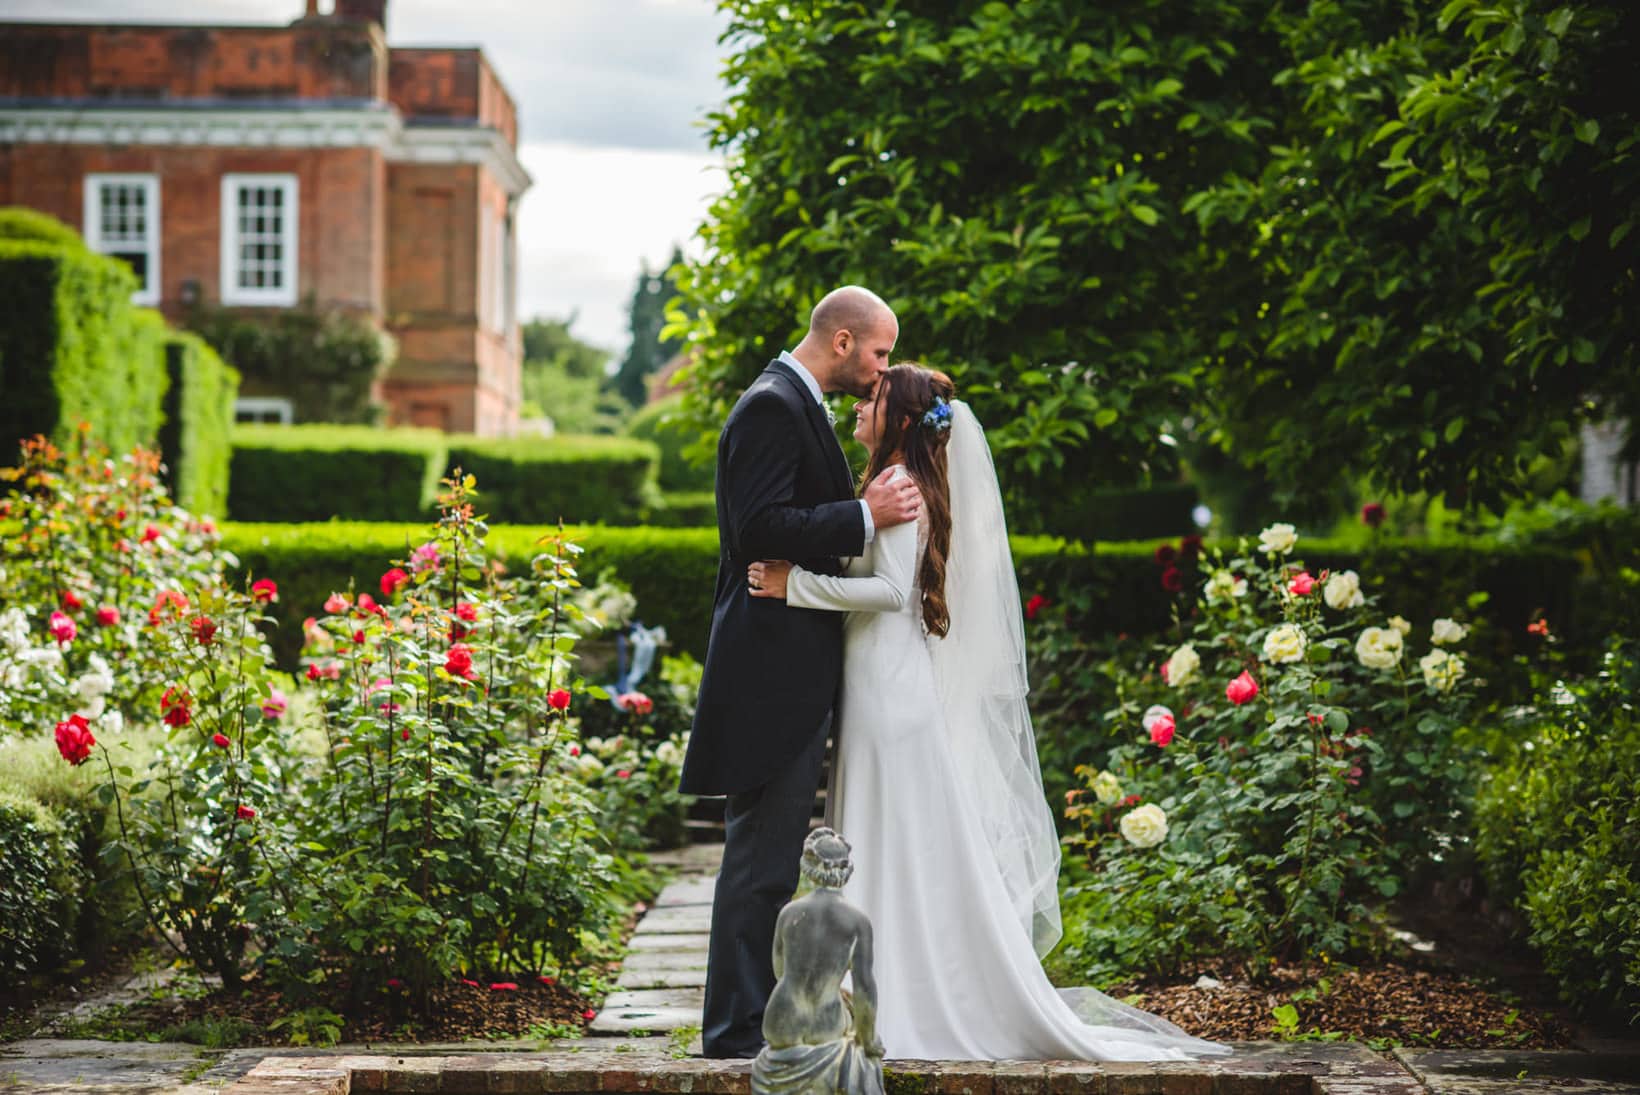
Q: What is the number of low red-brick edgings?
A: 1